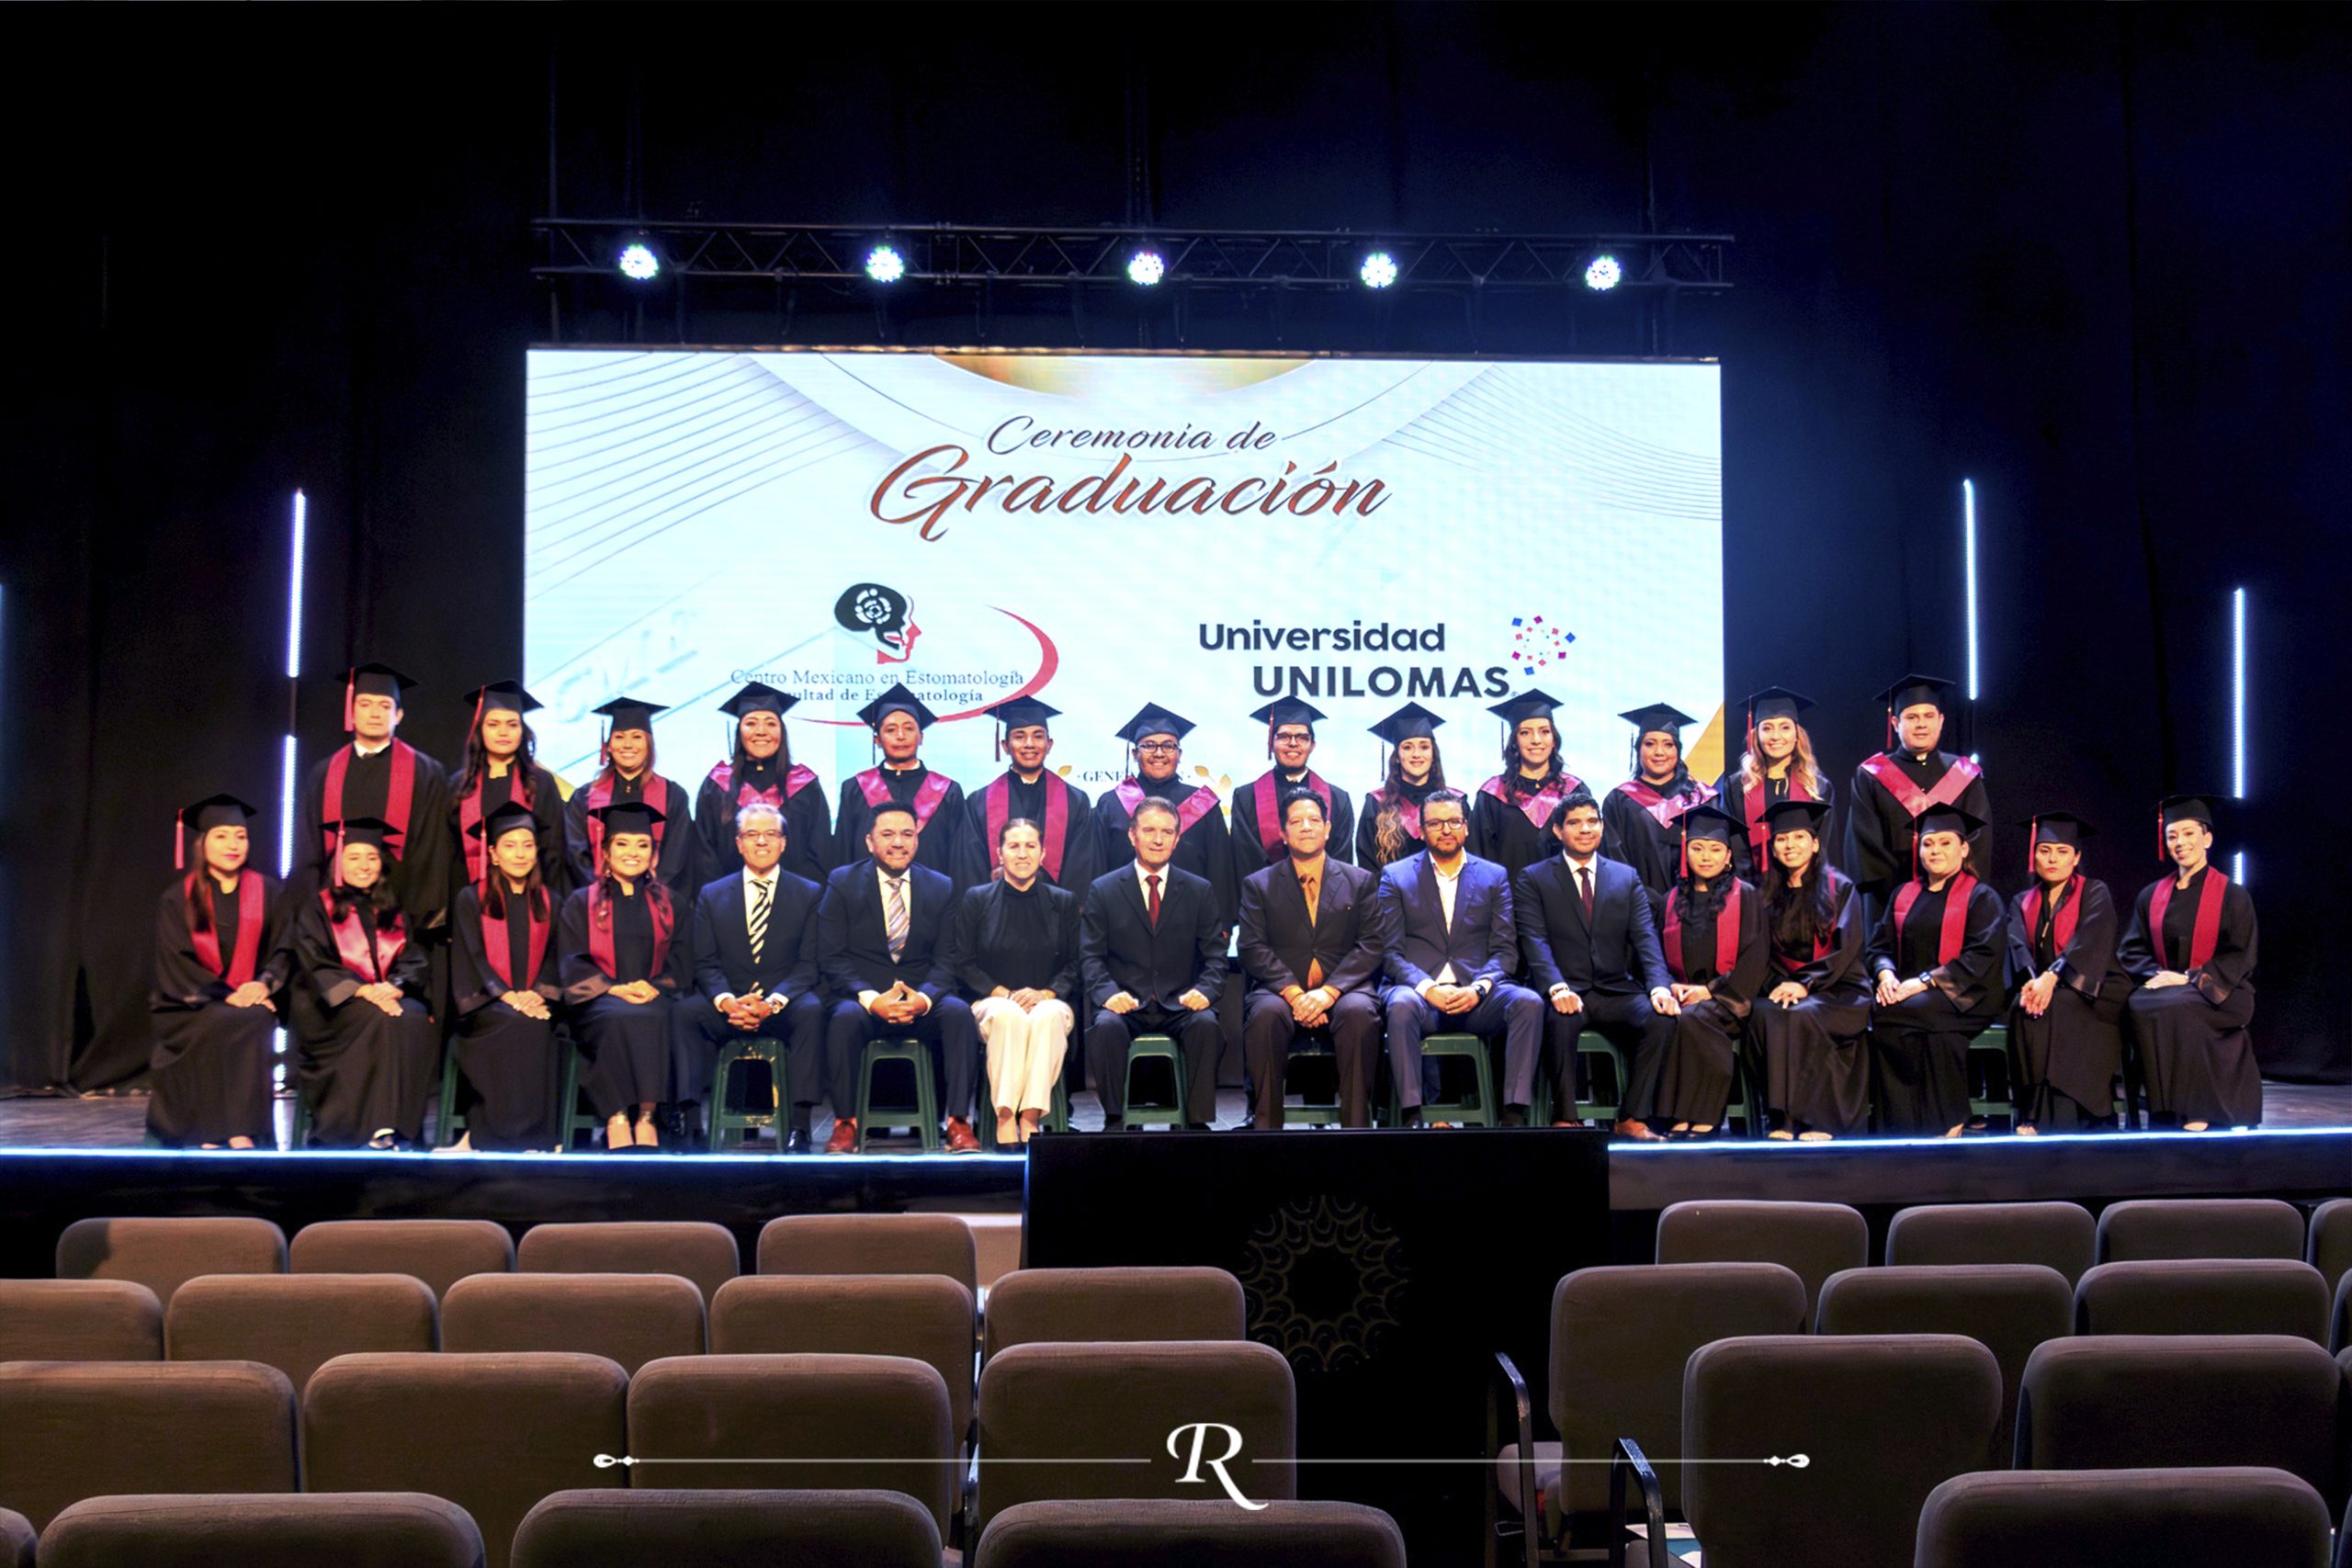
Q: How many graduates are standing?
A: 13